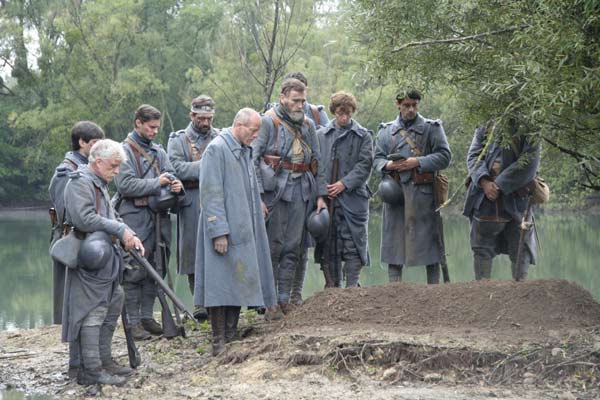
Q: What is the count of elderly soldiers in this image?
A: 2